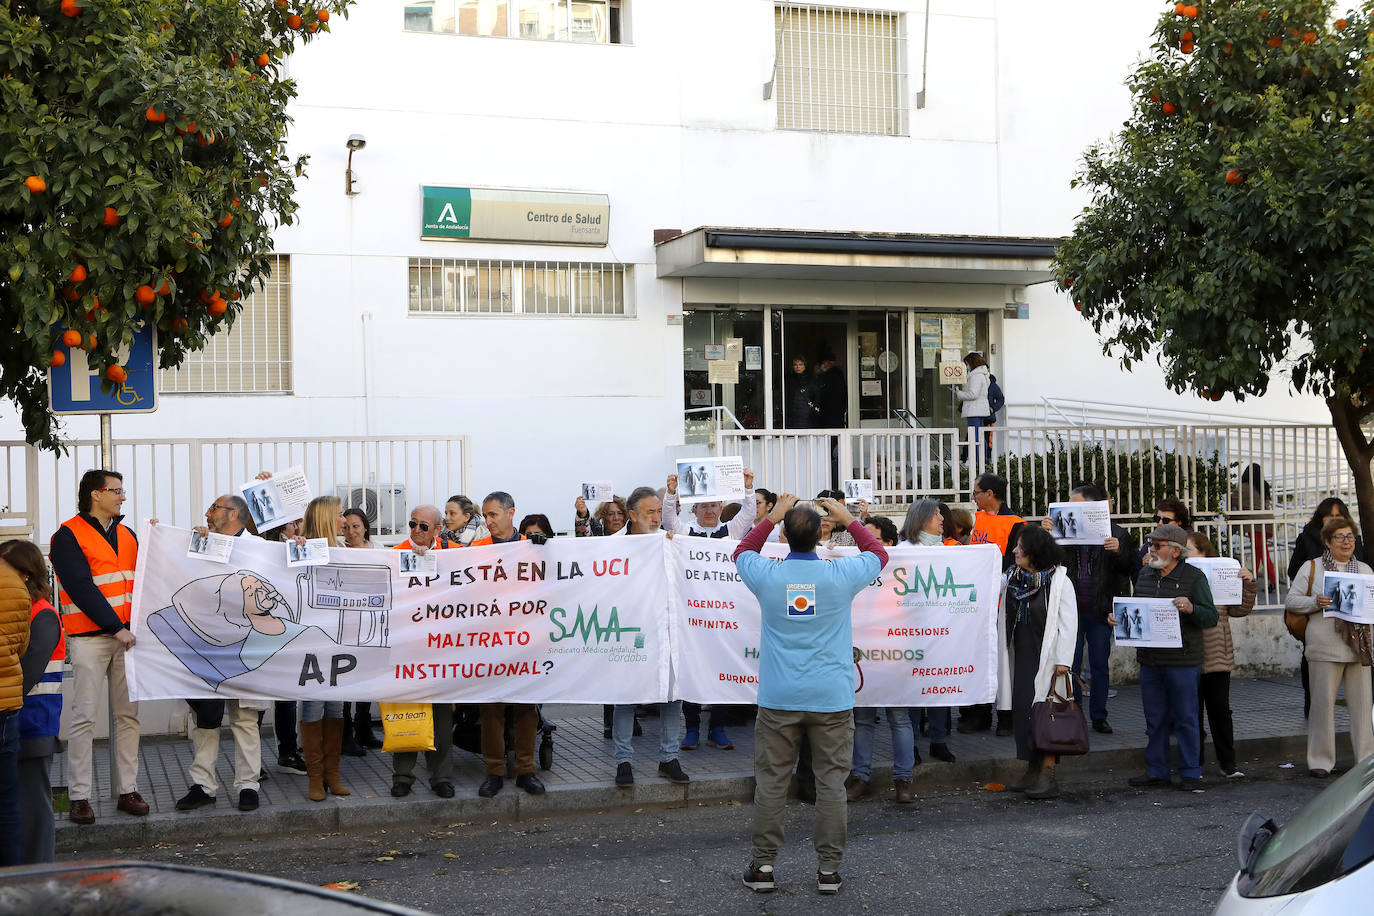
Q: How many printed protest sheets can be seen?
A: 11